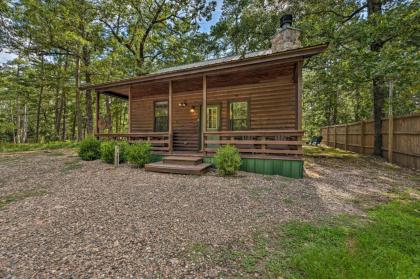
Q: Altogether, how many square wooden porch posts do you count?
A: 5